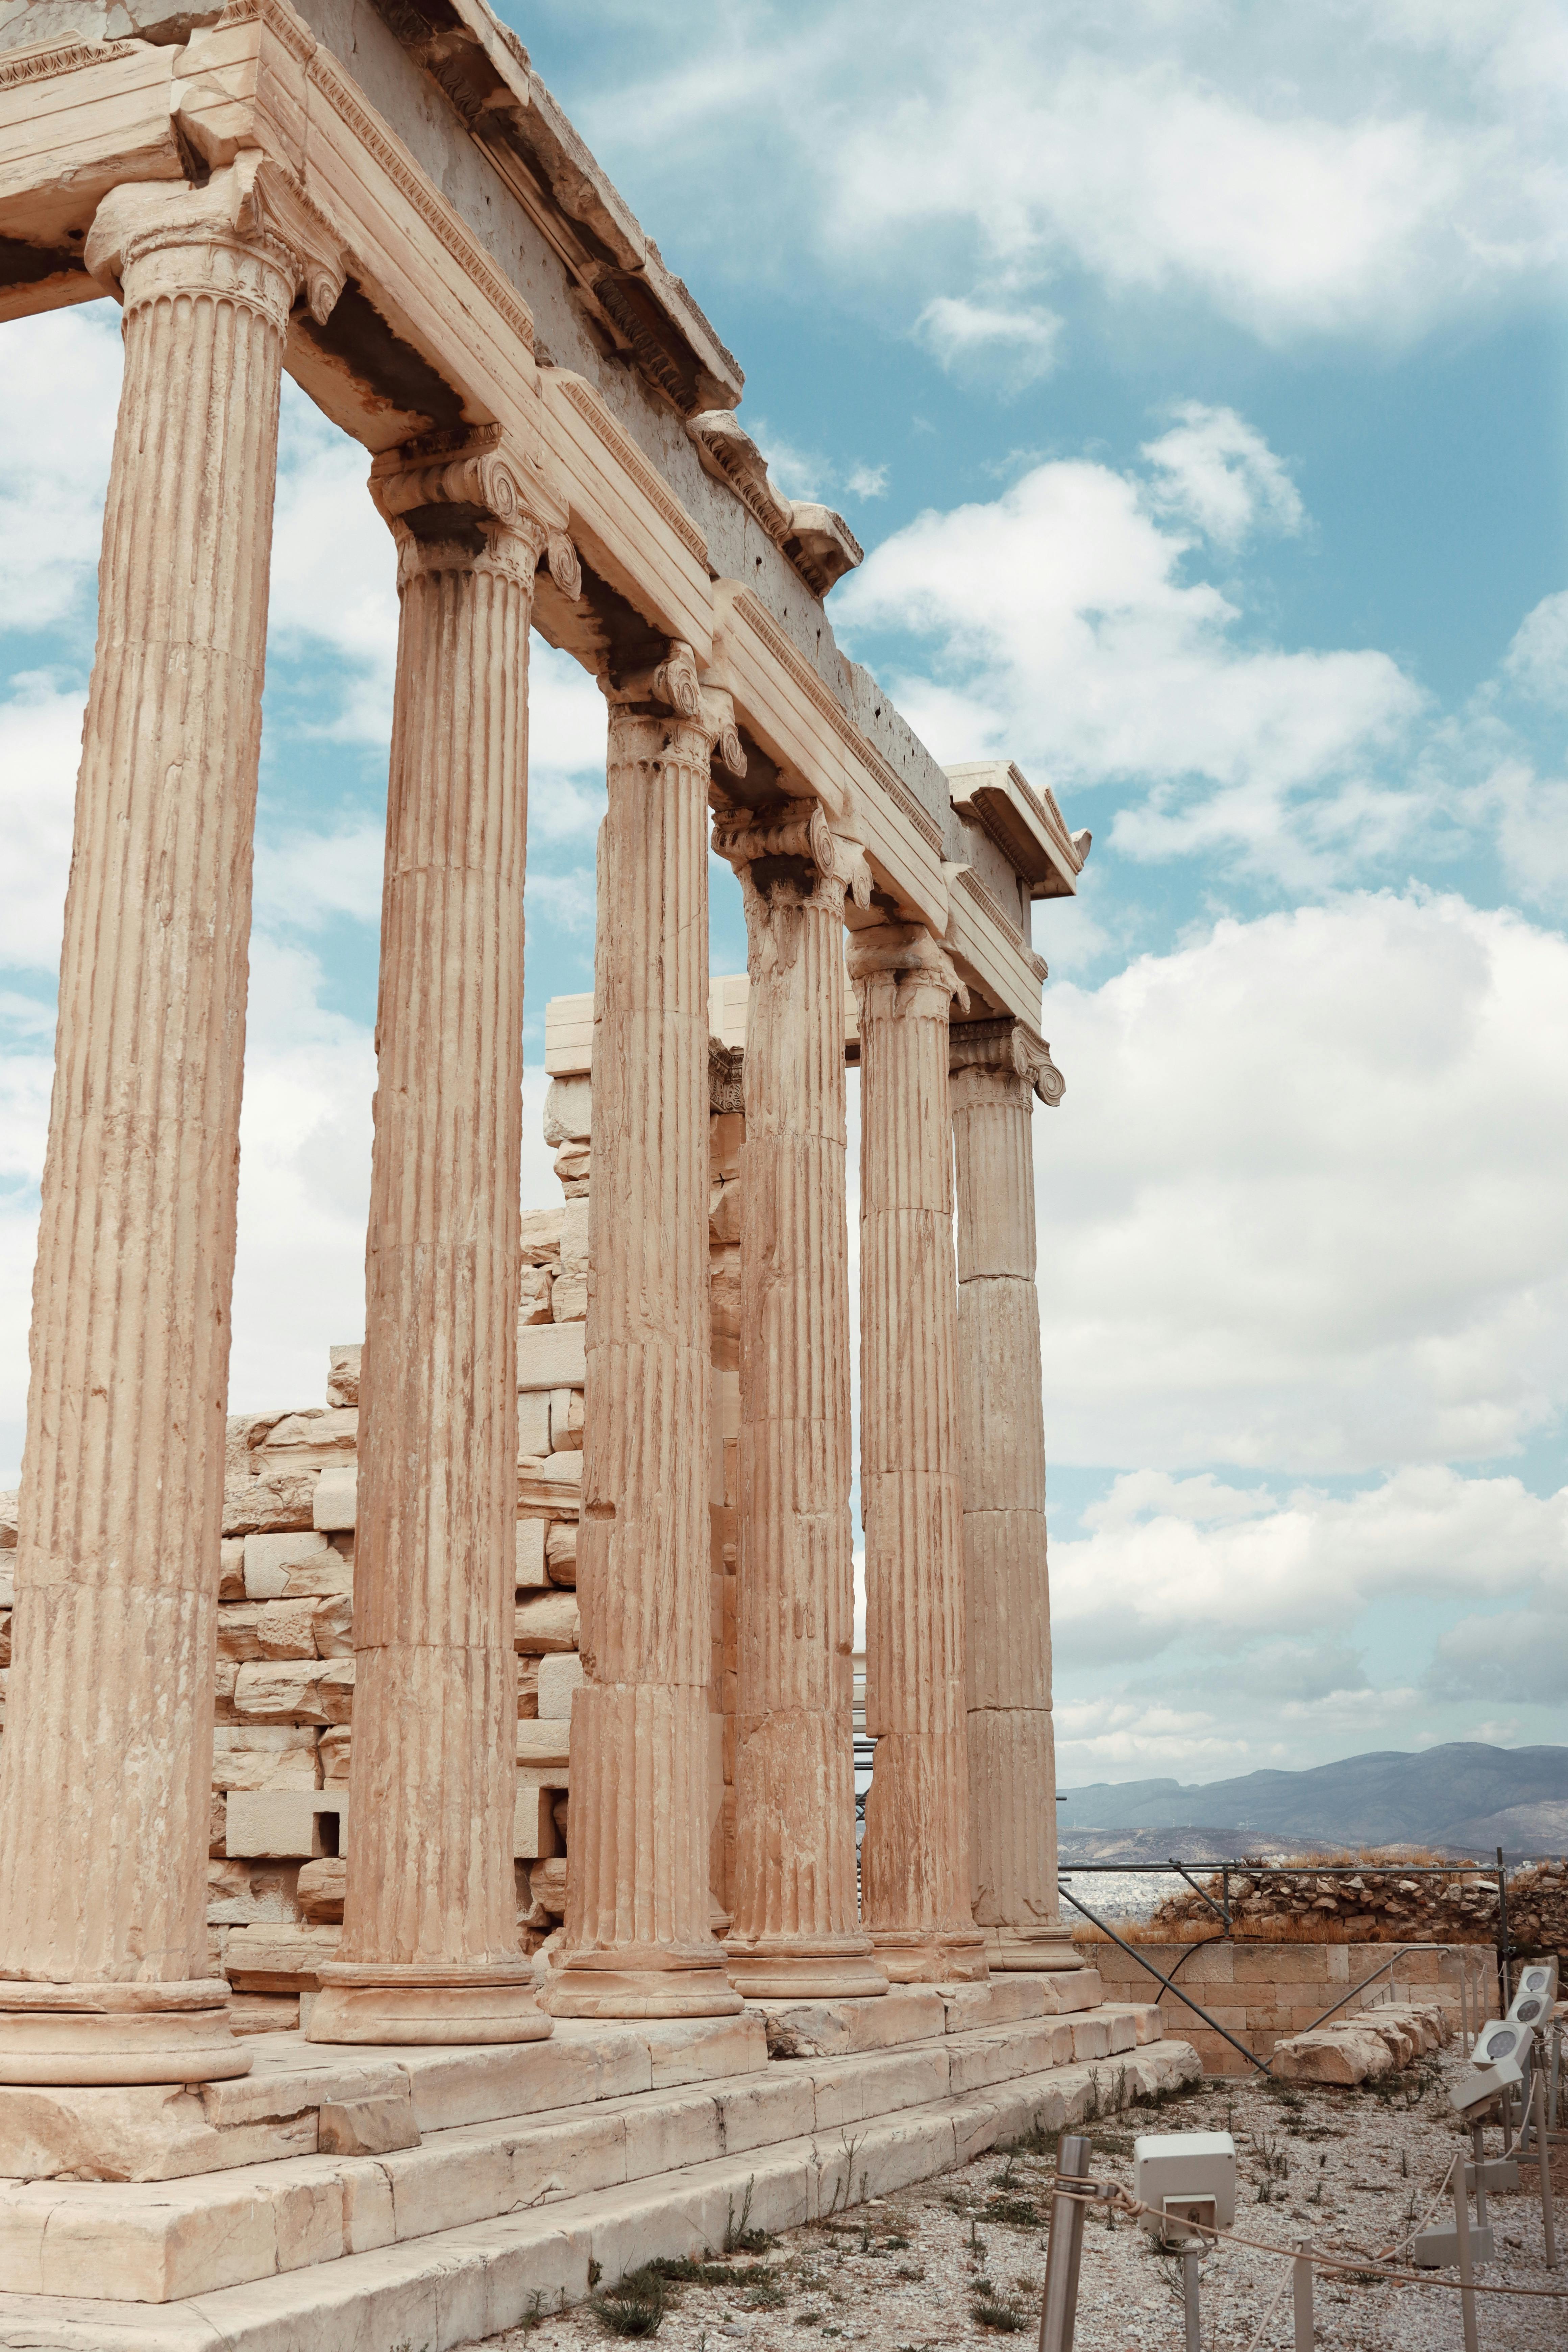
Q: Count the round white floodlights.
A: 3